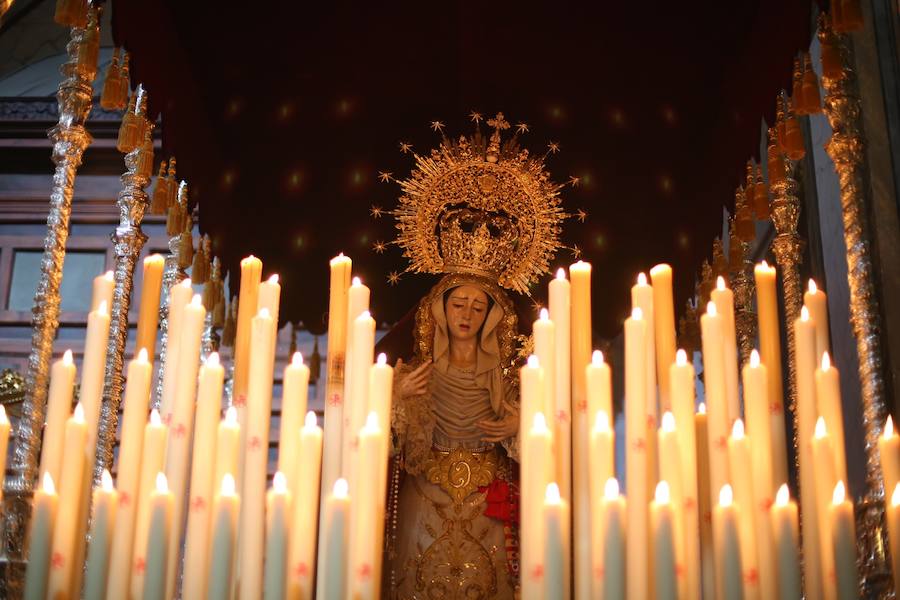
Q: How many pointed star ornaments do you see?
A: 13